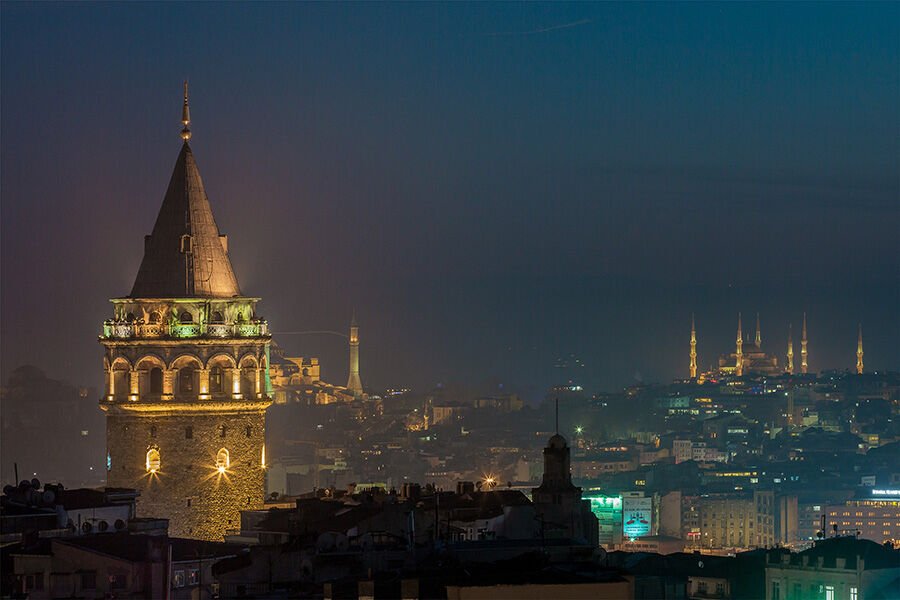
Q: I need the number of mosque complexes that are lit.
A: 2